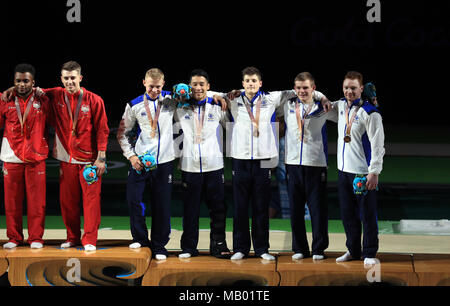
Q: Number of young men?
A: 7